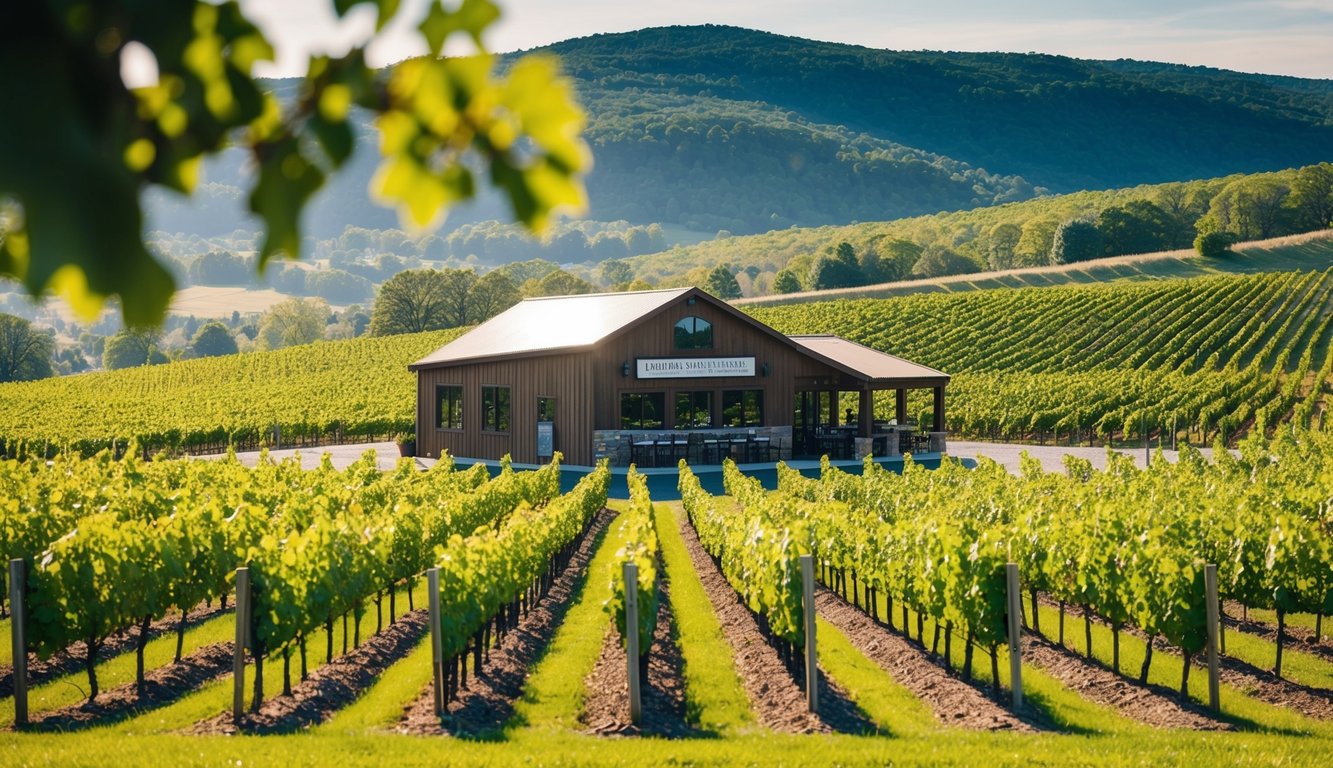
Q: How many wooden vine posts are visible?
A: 7